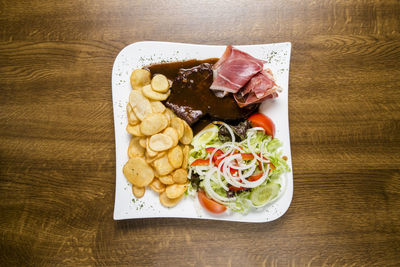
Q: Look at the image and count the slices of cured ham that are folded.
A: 2